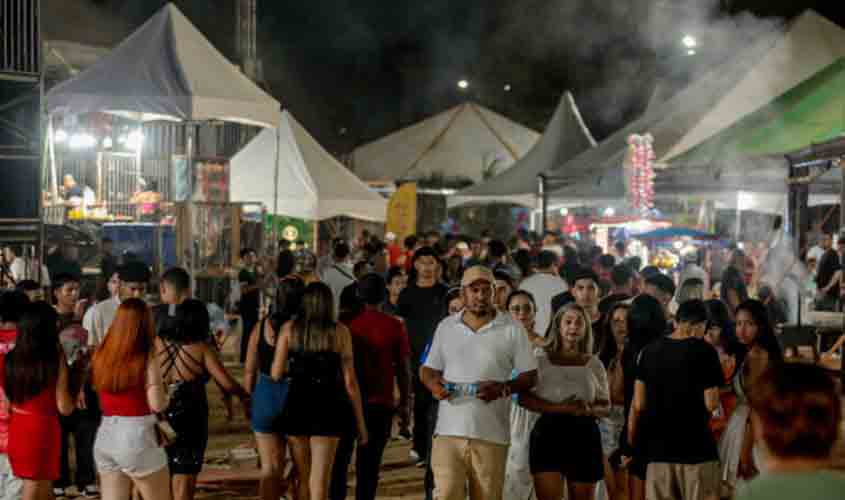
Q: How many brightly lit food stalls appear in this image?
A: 2